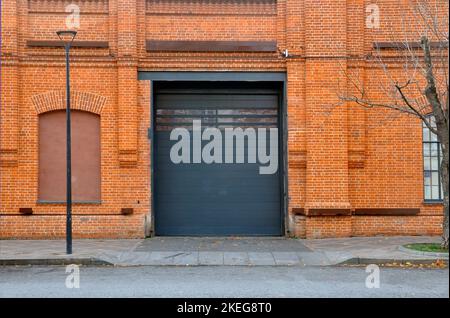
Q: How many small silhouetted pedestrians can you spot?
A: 0